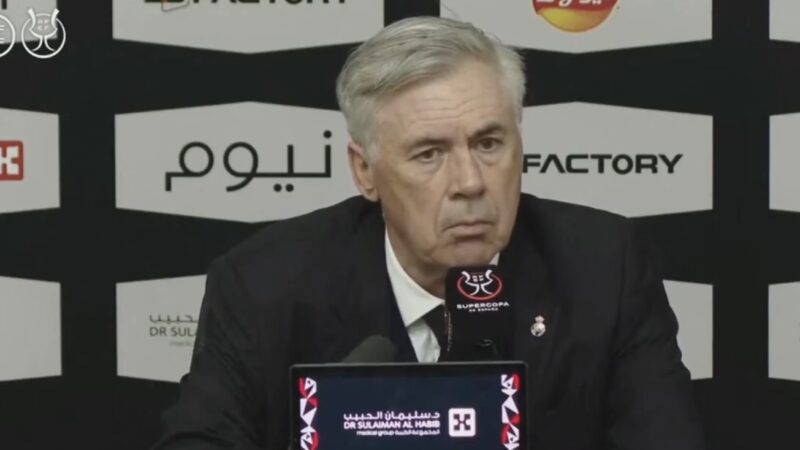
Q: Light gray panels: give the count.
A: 12